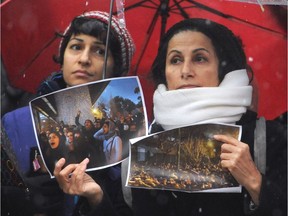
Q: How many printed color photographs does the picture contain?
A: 2